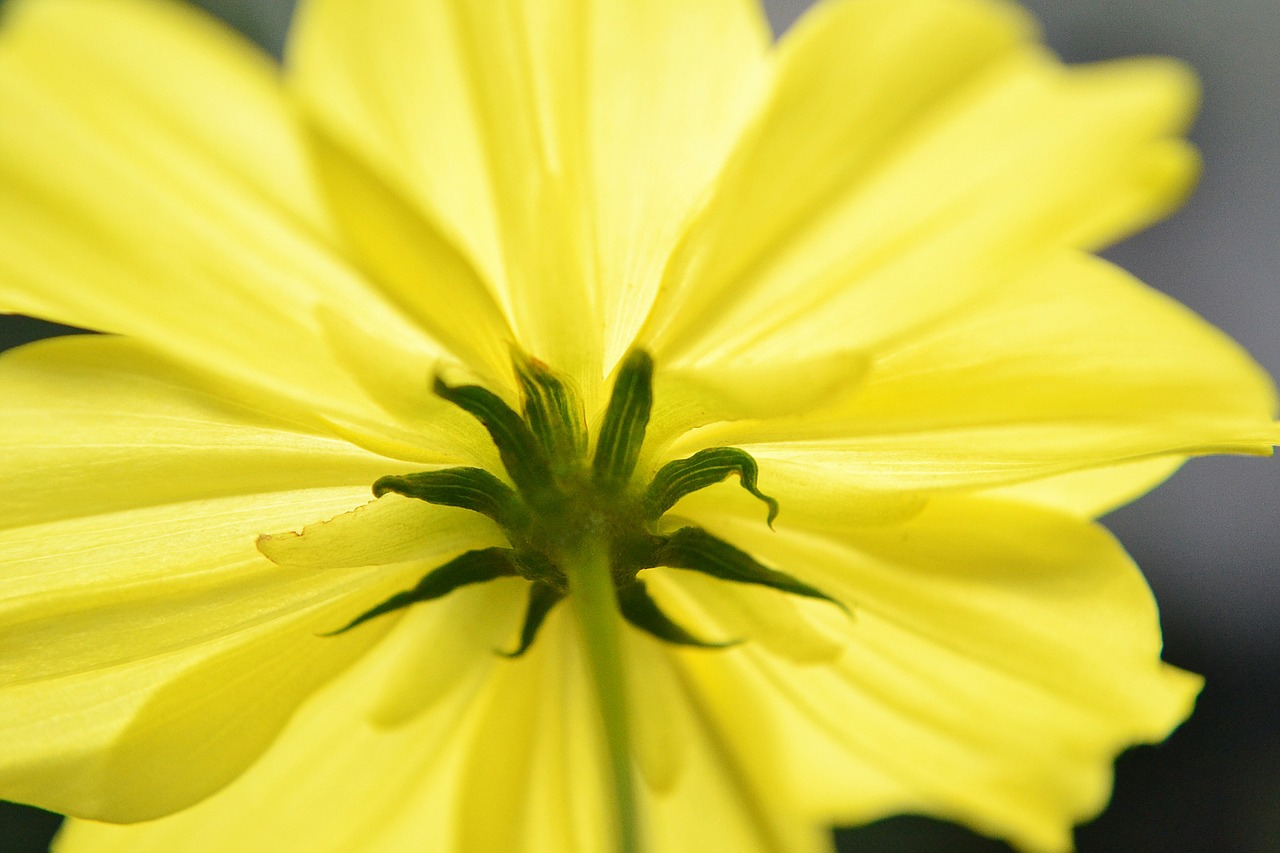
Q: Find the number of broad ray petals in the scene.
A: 8